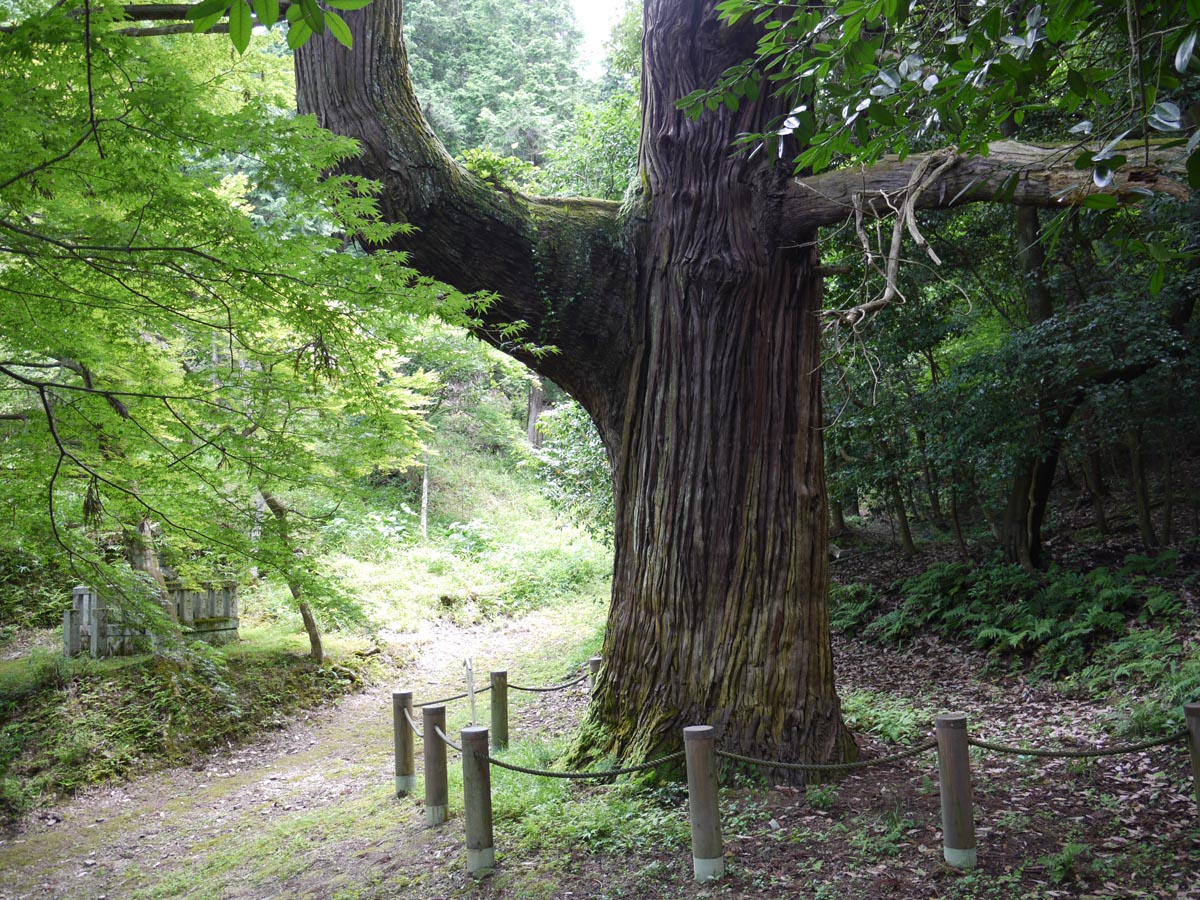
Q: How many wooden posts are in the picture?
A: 8